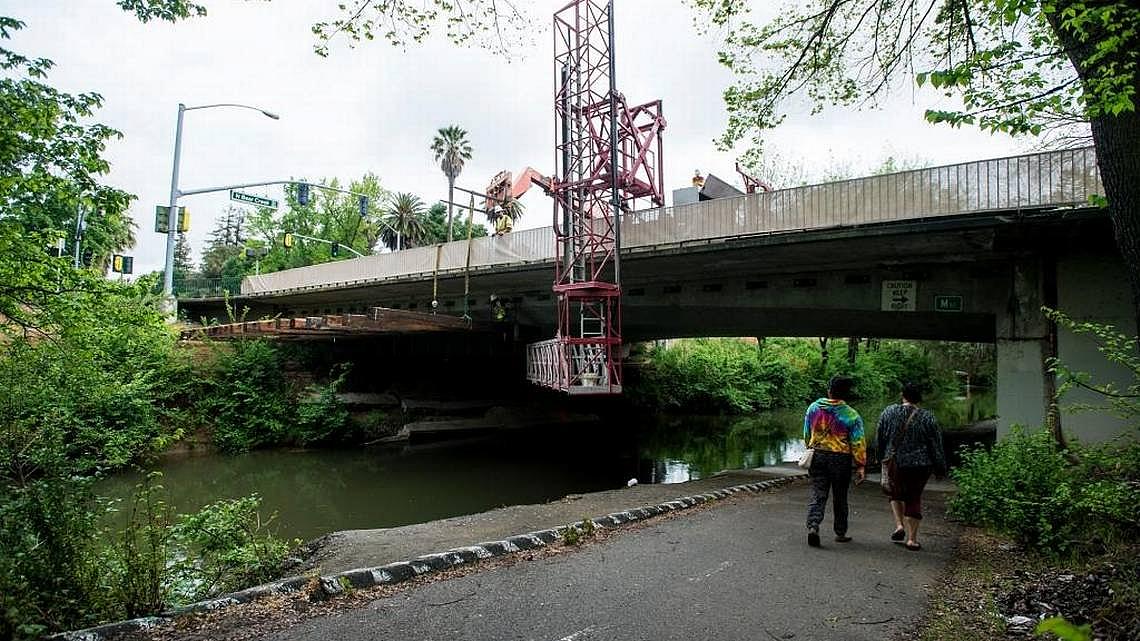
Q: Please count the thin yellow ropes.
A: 2